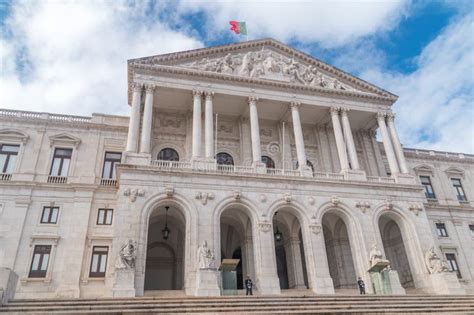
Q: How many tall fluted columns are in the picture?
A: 10